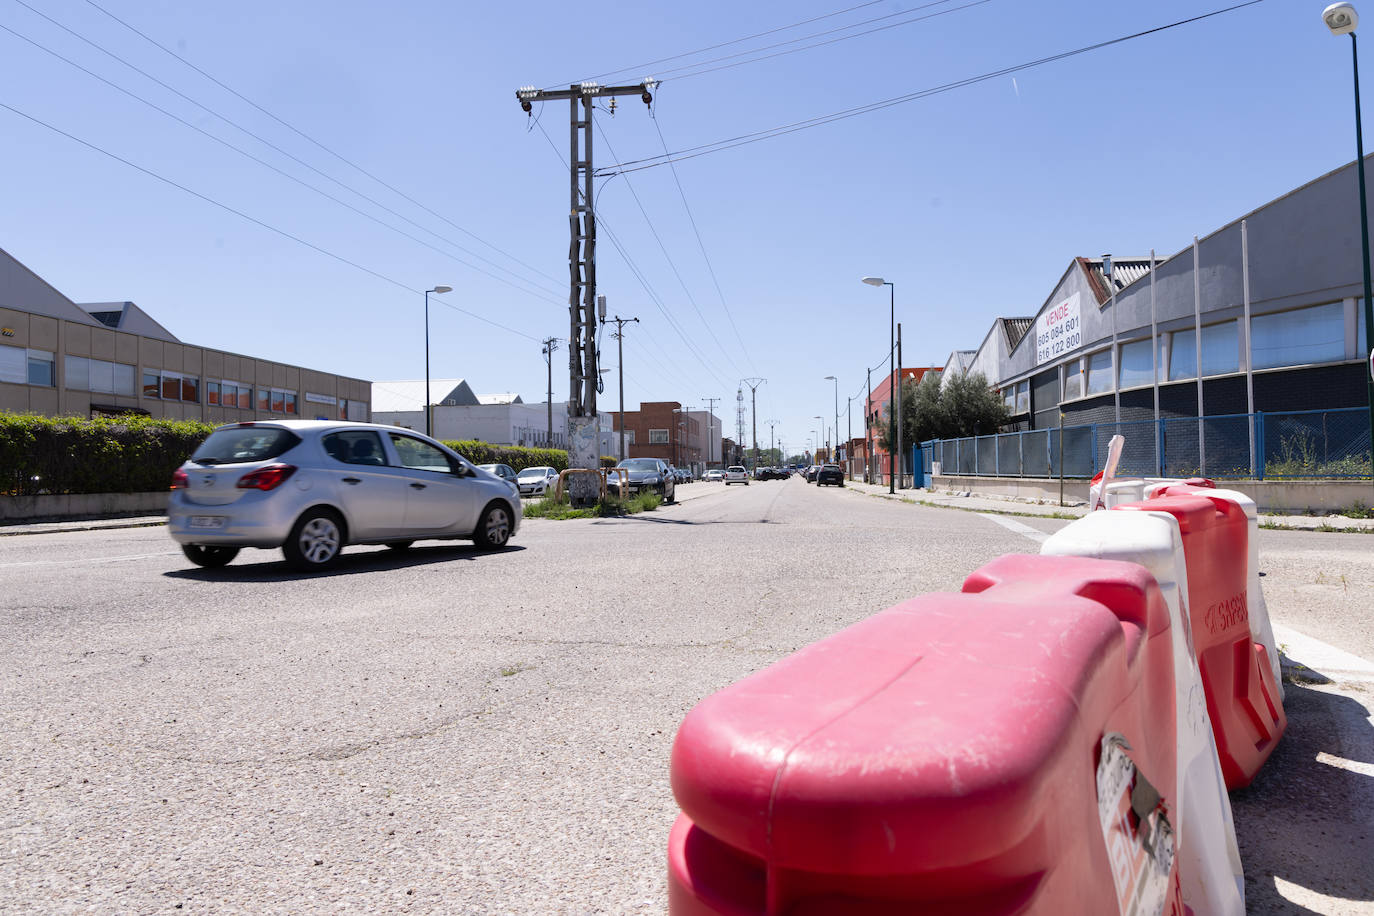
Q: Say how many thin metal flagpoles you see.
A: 4